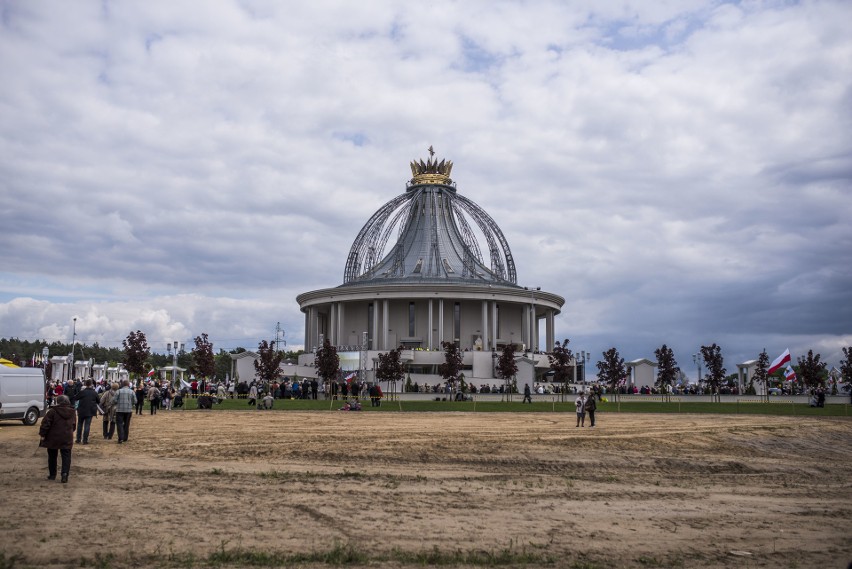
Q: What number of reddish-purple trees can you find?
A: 14